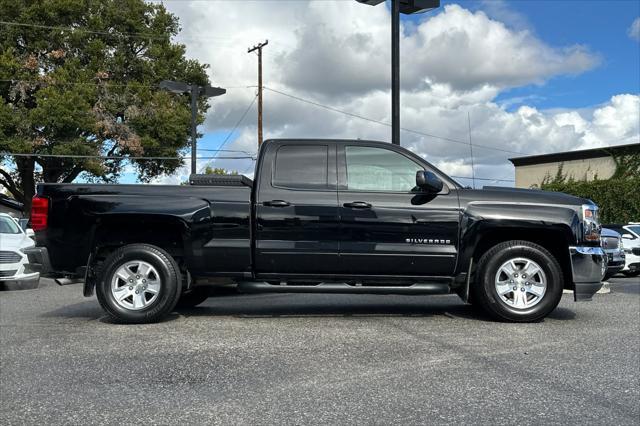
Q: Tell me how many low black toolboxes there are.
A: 1